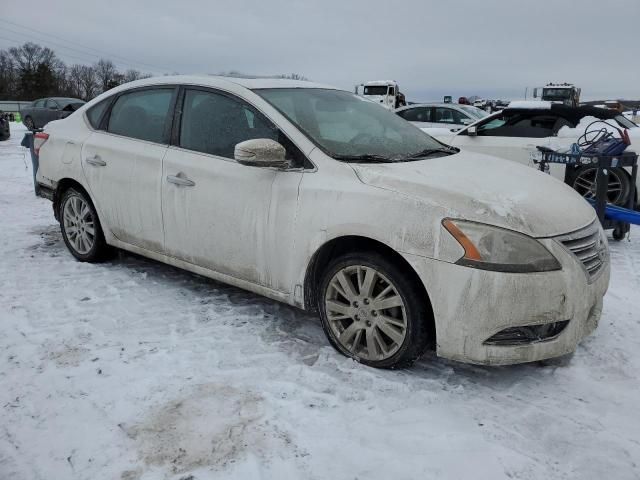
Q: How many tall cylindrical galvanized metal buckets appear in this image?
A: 0